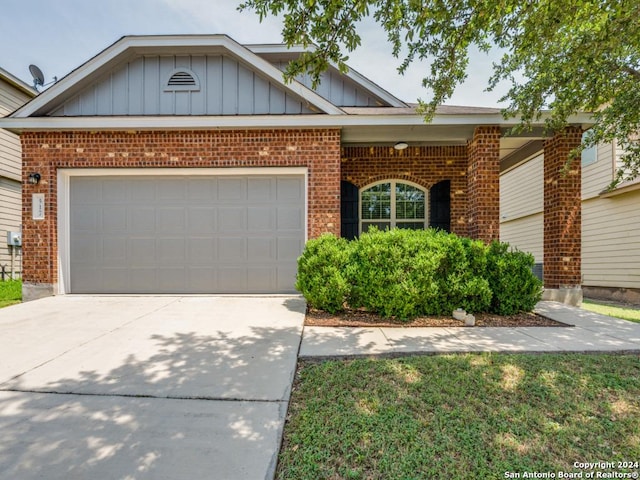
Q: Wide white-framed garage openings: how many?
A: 1